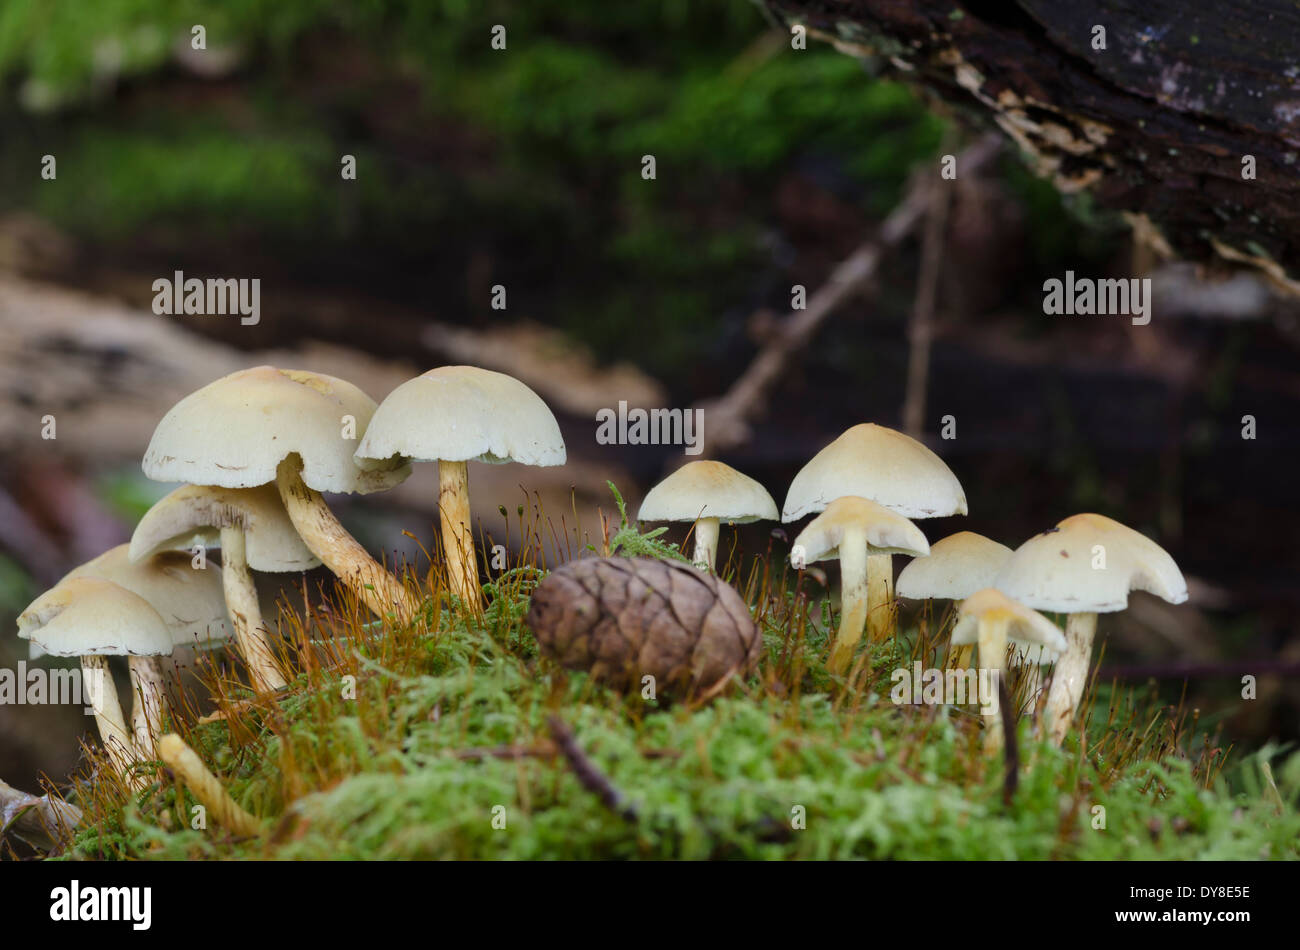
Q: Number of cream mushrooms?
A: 12